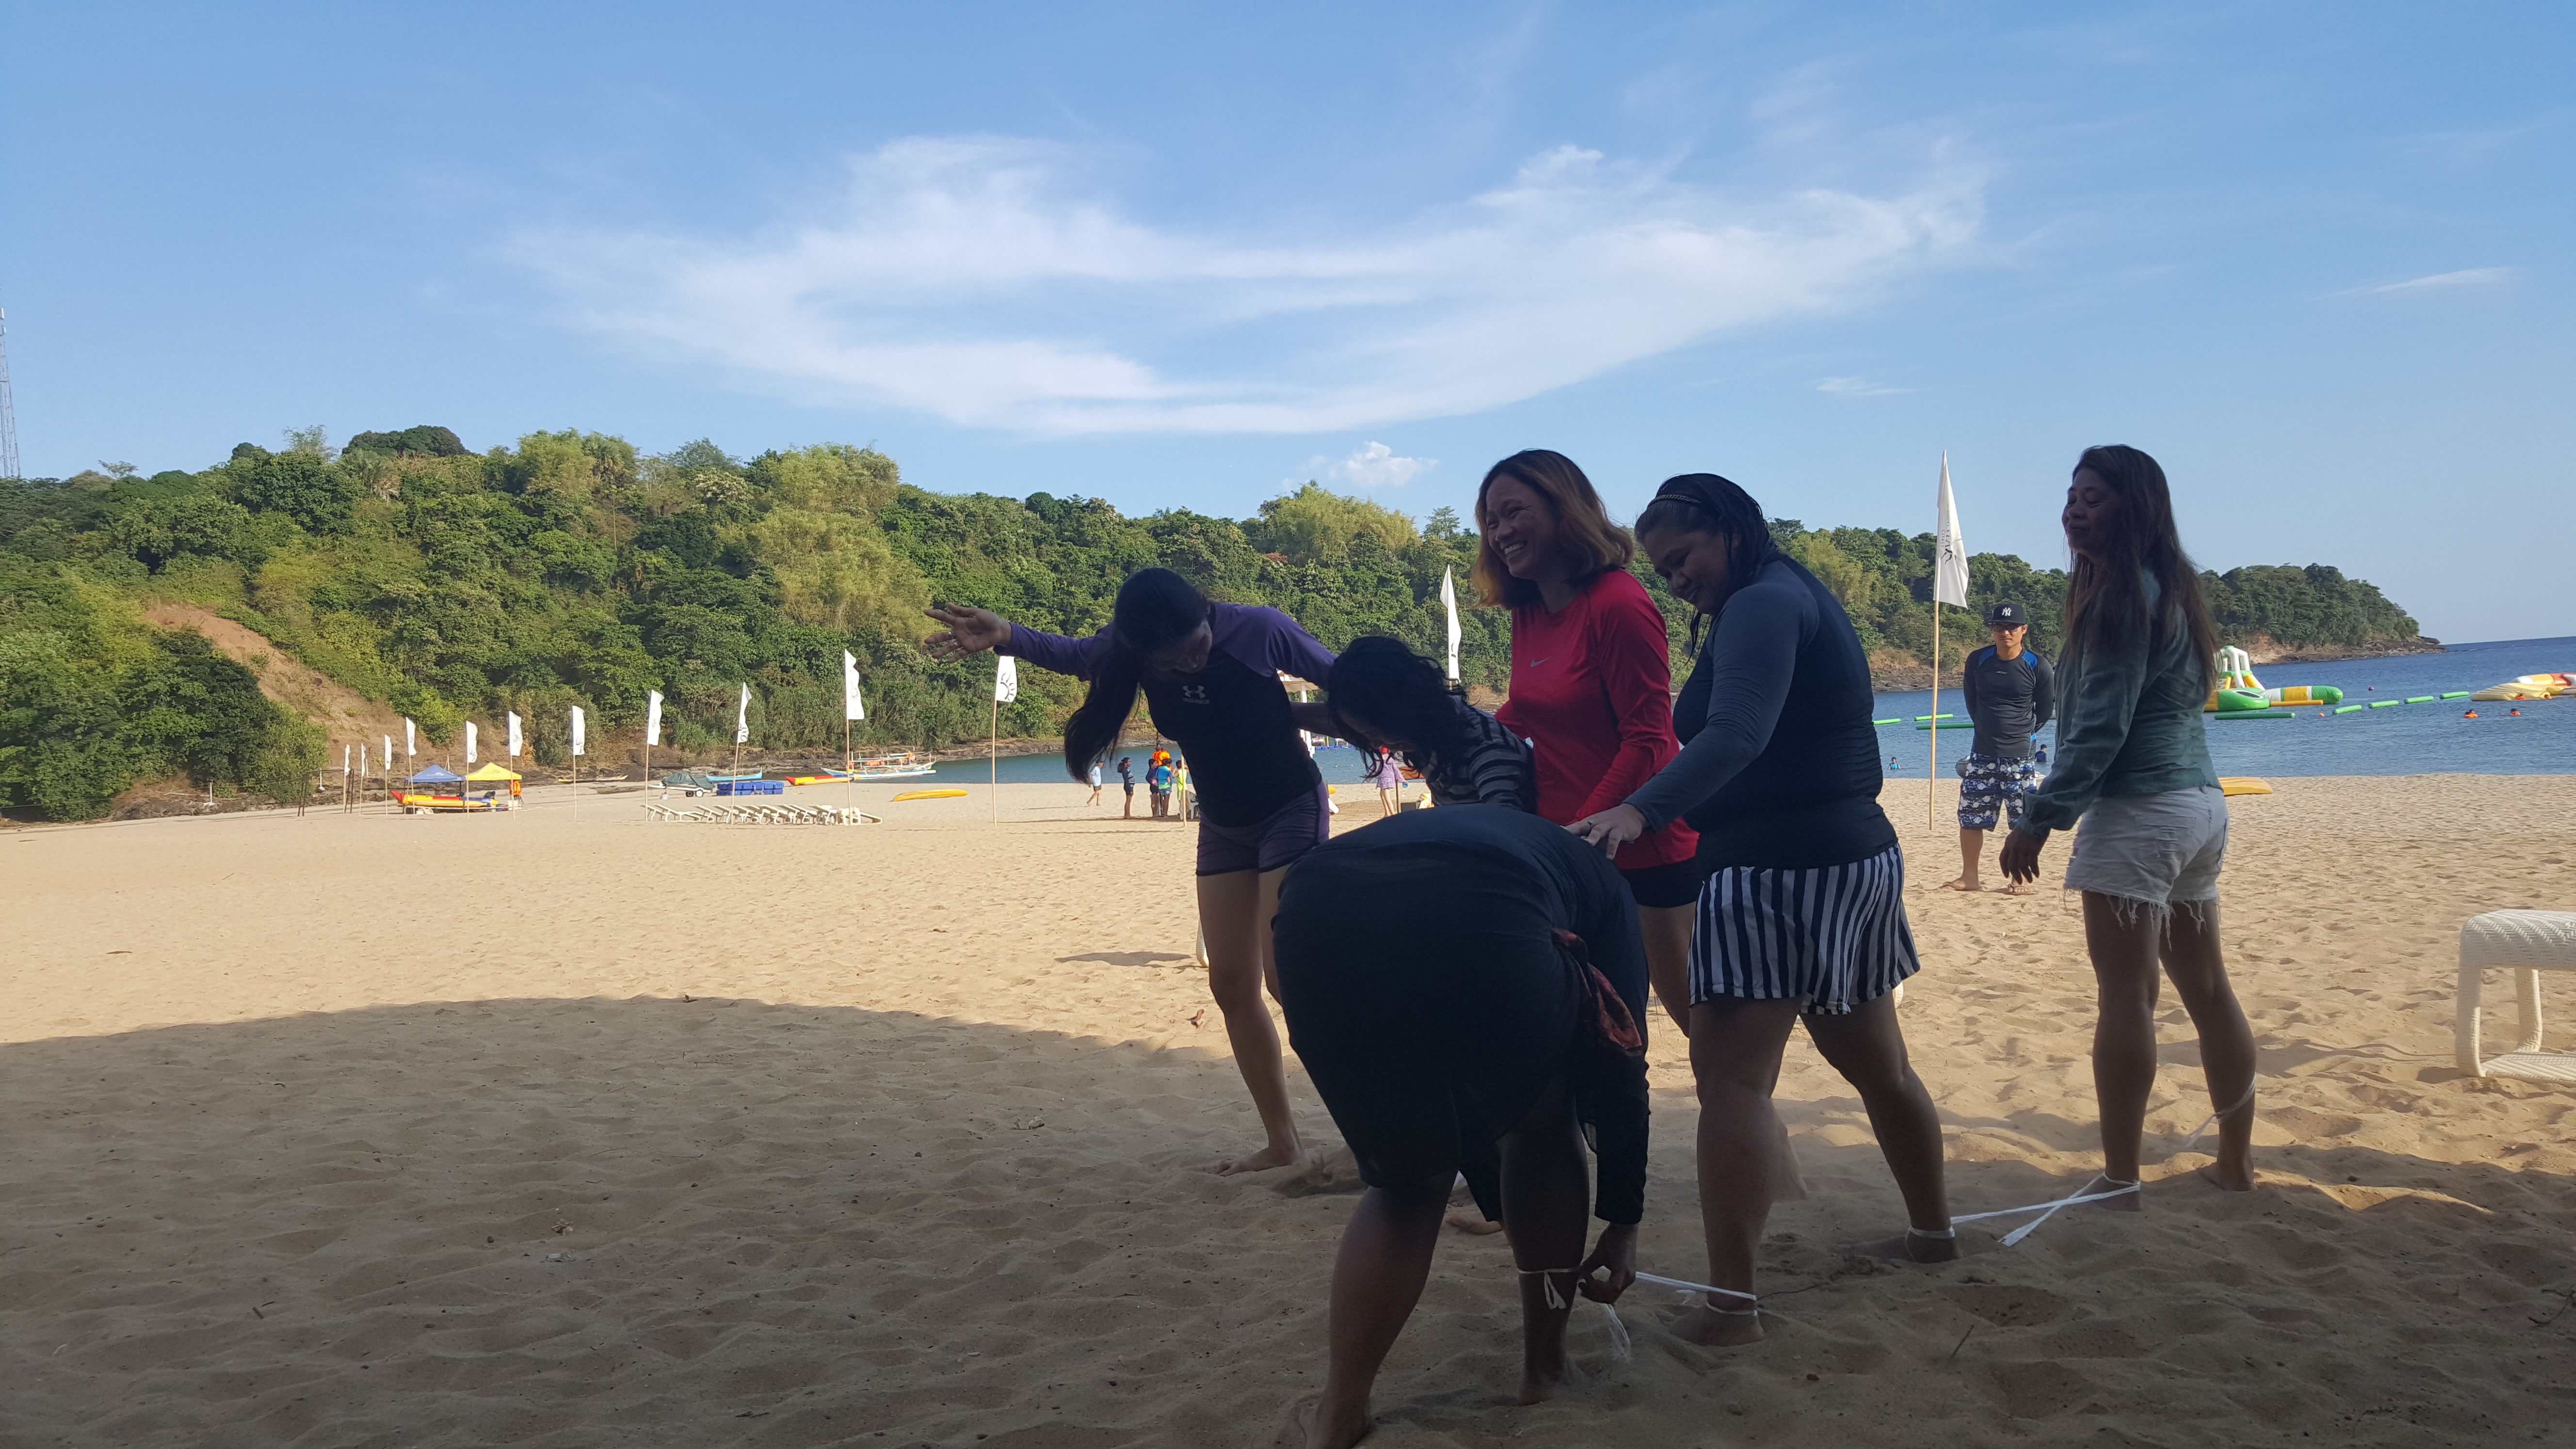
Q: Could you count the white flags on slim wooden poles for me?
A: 13